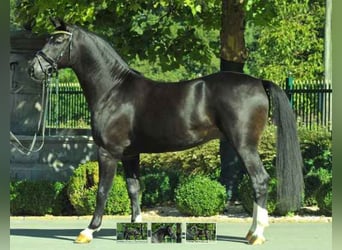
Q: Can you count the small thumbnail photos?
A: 3